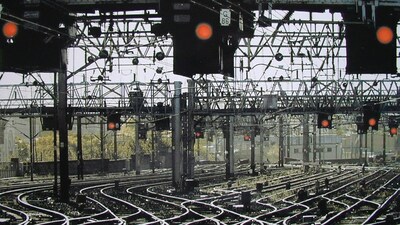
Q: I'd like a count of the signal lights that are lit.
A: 9